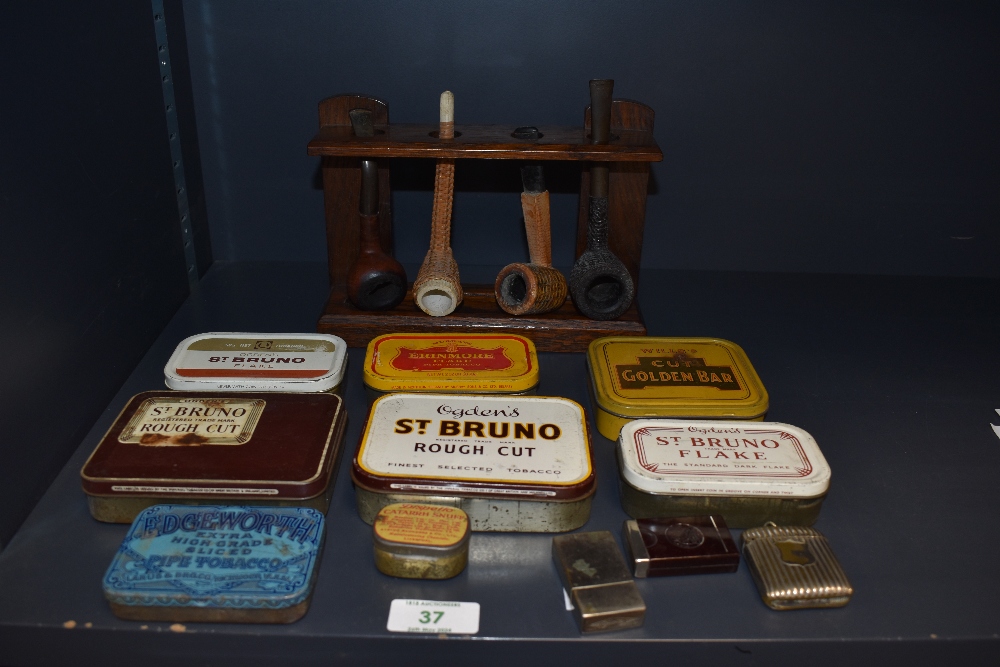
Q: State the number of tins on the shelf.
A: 8